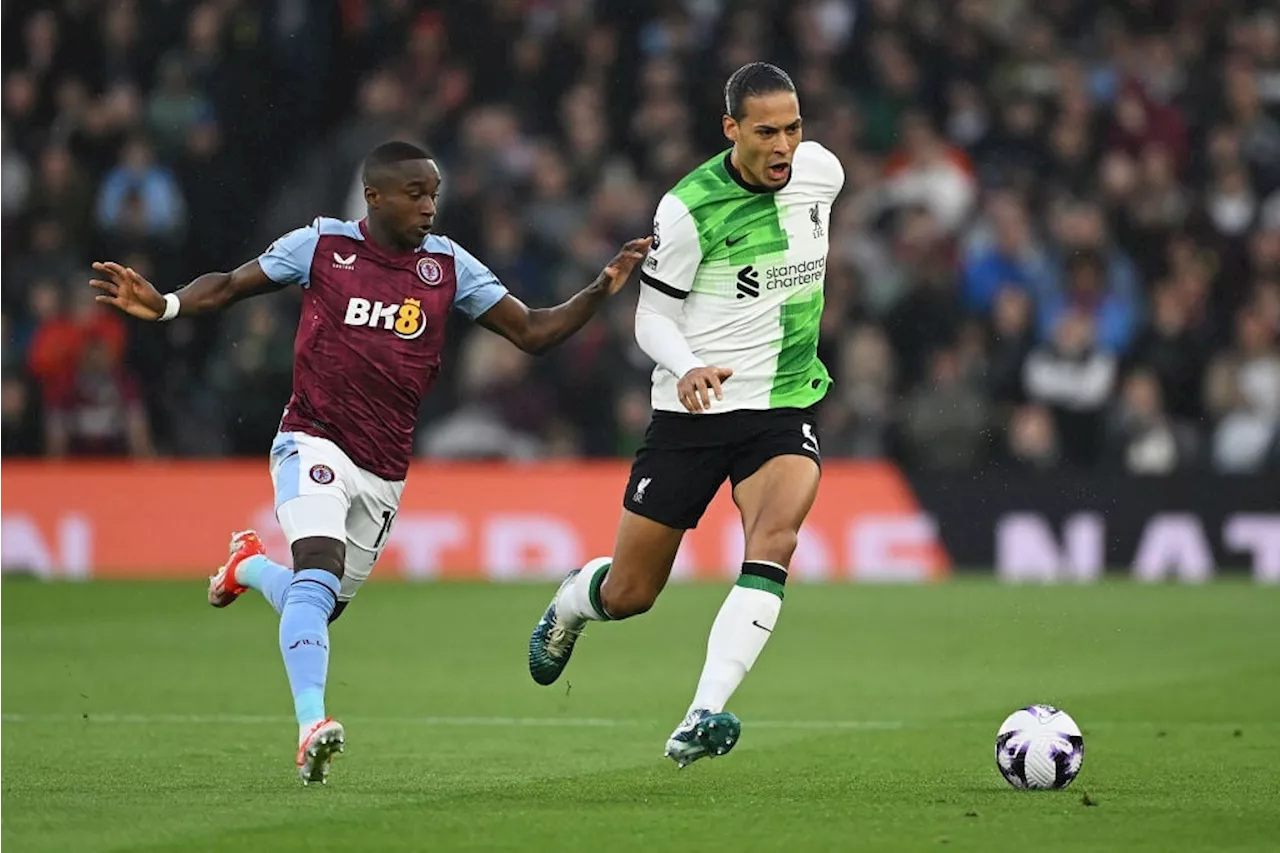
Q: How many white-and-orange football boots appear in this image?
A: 2